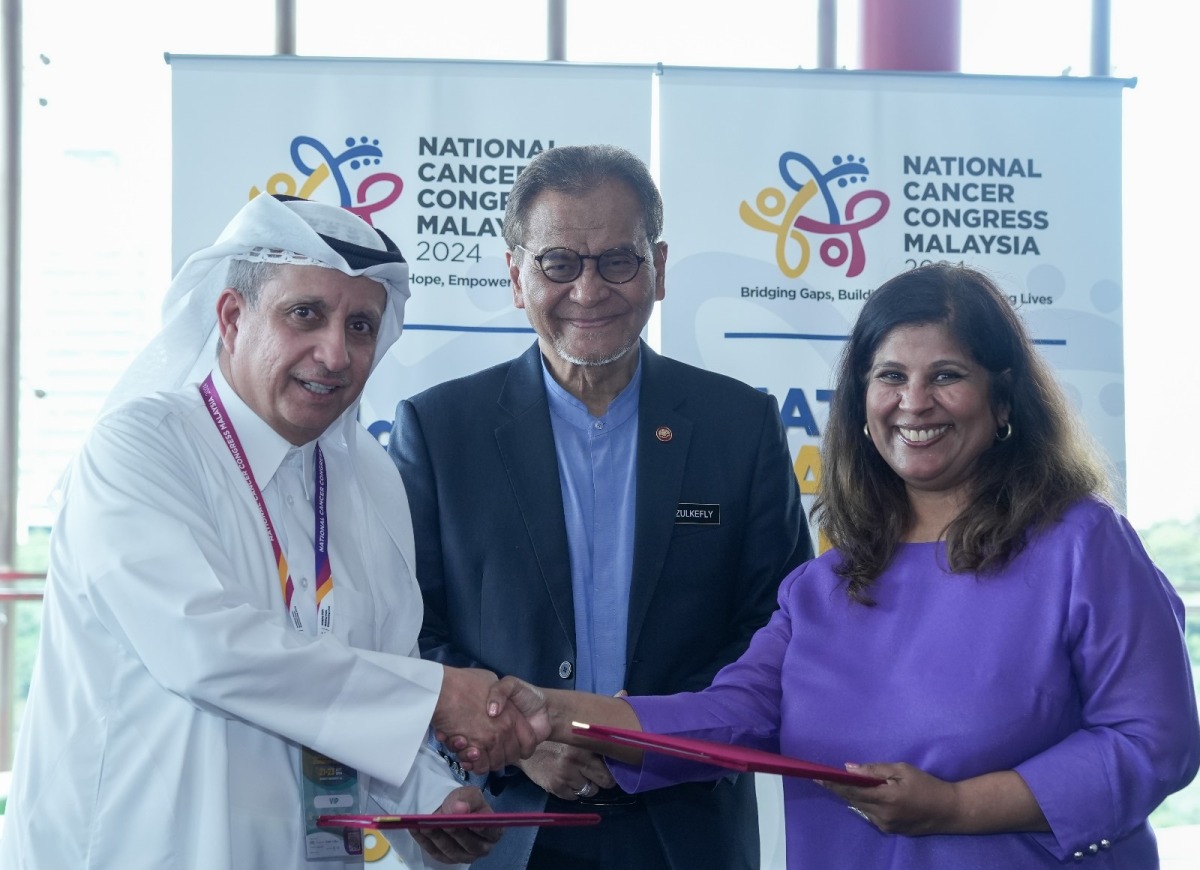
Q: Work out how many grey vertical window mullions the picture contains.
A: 5